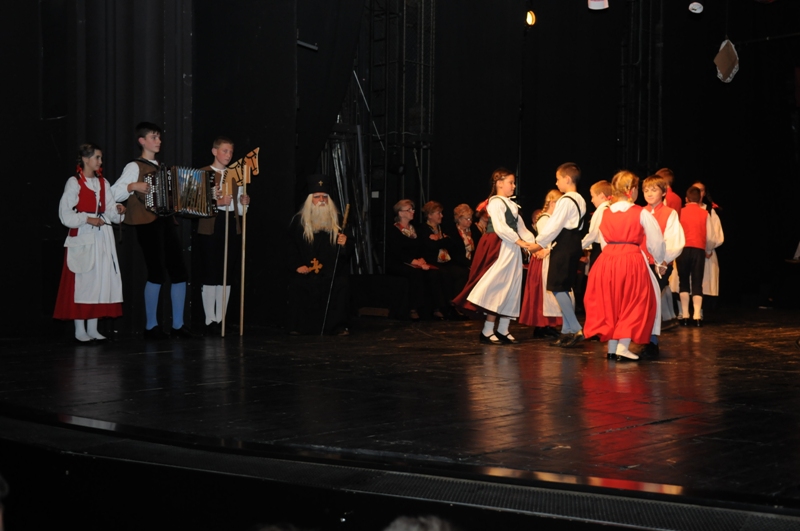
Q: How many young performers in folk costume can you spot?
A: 12